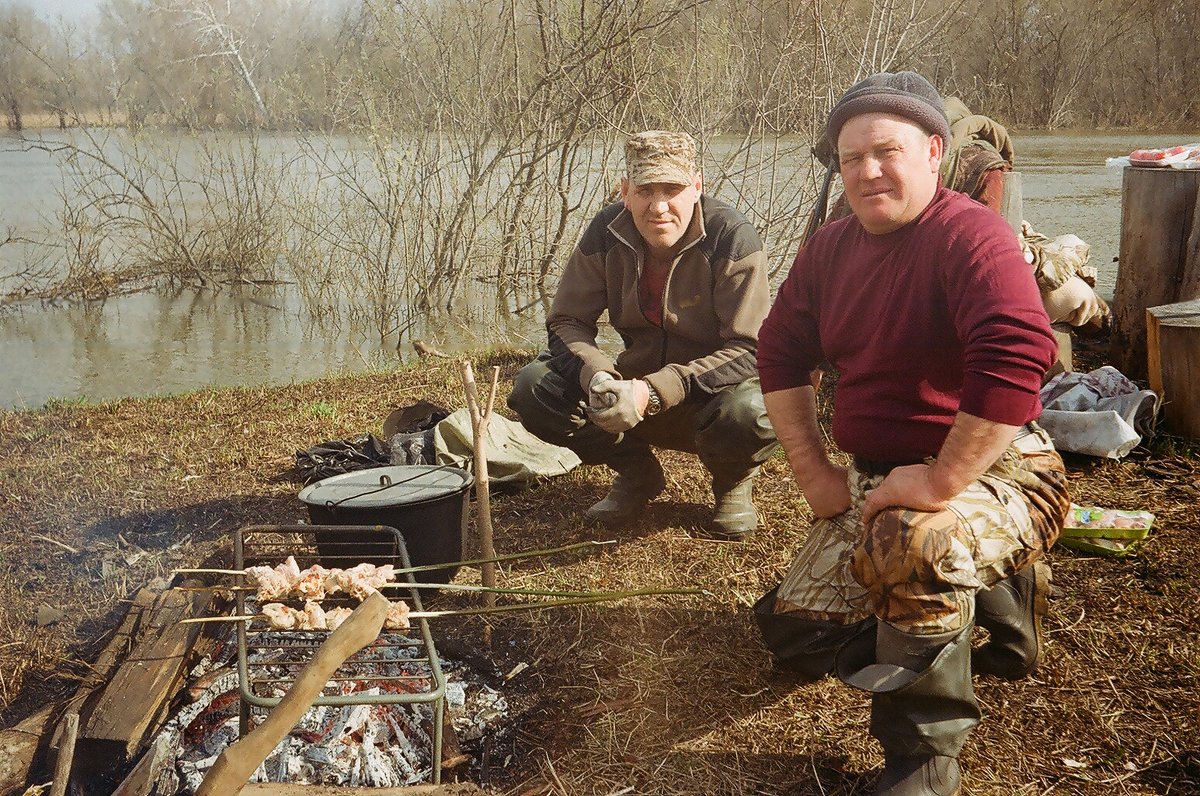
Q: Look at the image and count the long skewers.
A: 3